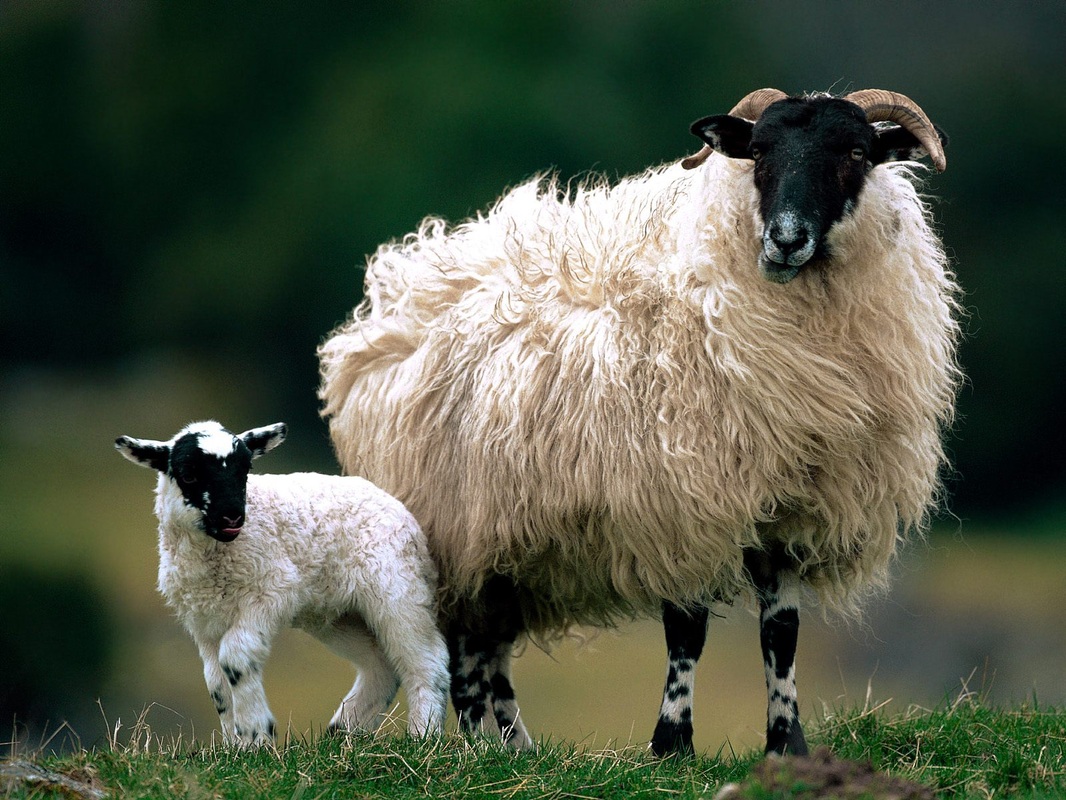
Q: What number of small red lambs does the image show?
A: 0